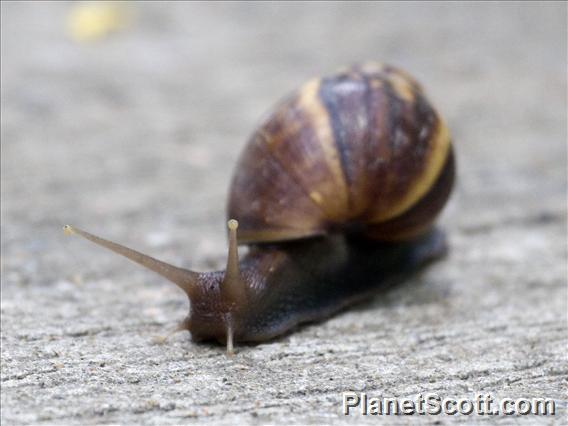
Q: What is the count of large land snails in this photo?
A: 1